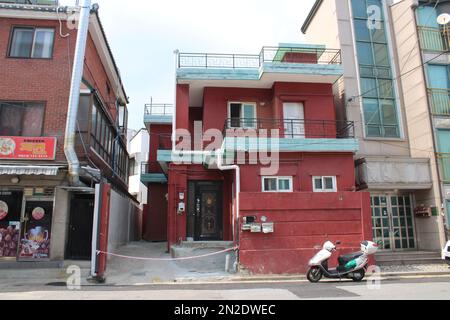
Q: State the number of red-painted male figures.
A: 0